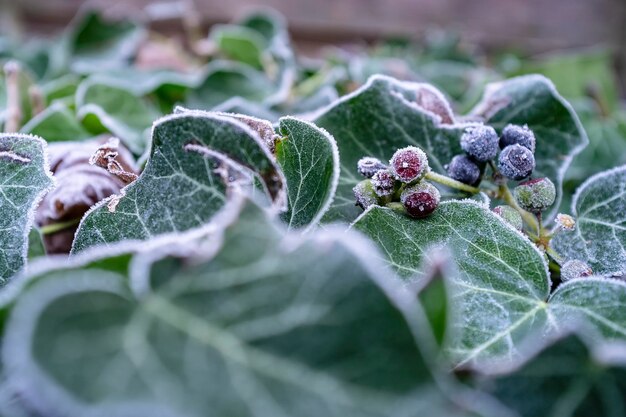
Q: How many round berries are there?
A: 12